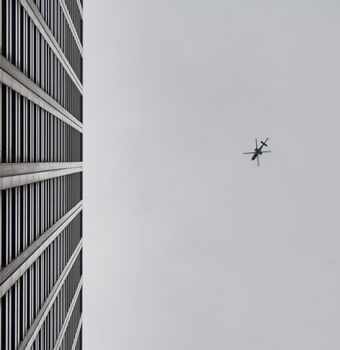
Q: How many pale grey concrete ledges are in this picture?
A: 9